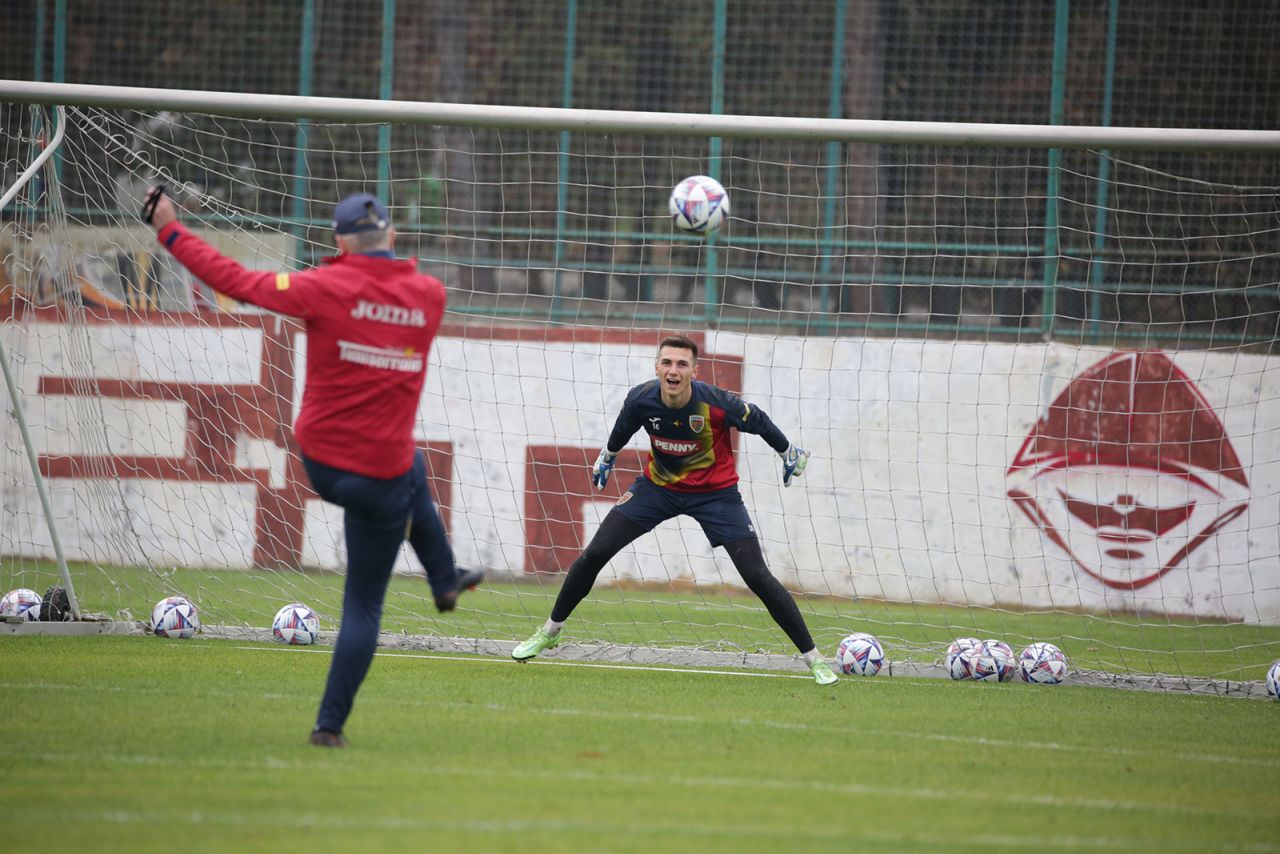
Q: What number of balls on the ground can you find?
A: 8